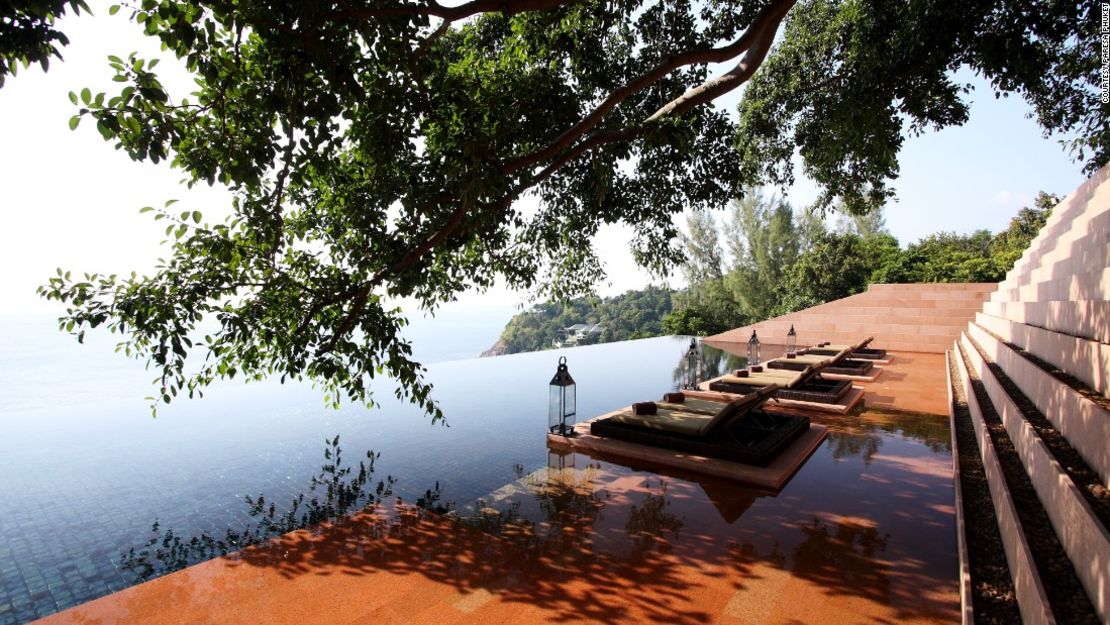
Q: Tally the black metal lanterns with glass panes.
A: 4